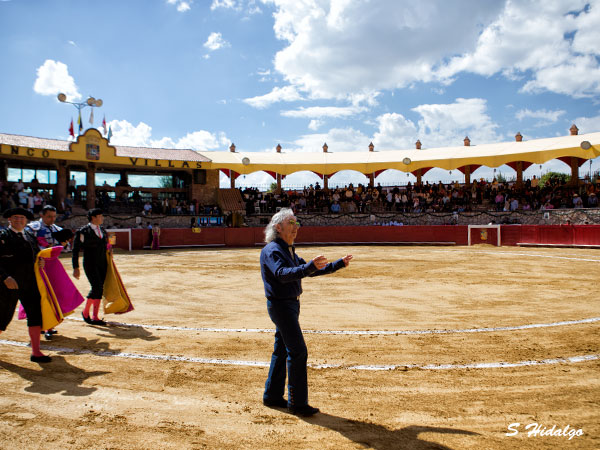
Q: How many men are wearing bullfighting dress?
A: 3